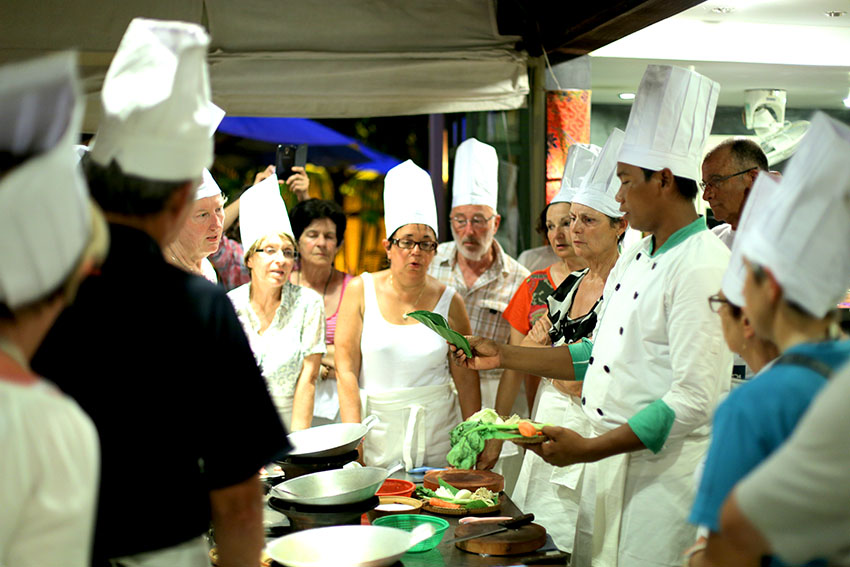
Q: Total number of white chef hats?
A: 11